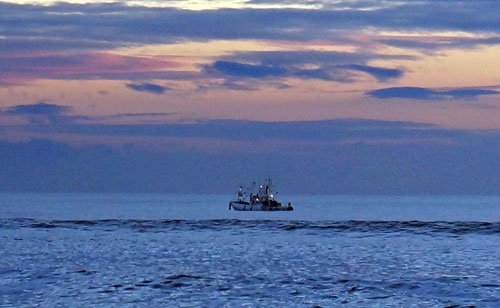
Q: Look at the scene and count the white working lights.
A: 4